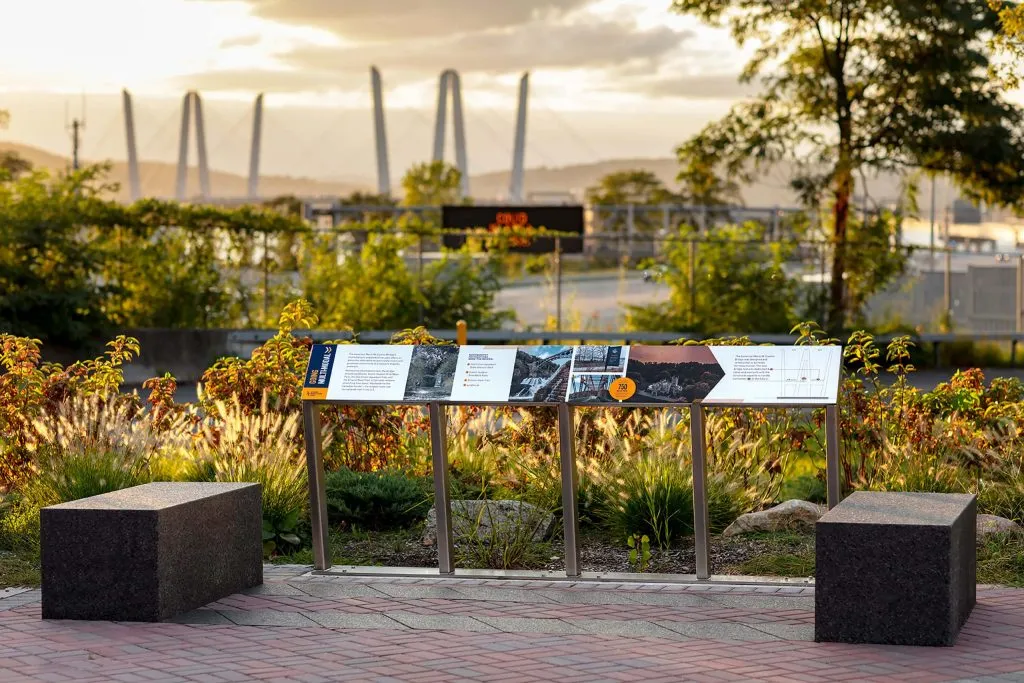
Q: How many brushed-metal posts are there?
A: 5